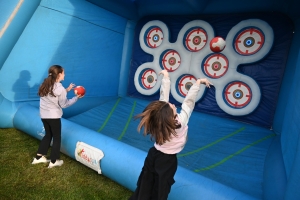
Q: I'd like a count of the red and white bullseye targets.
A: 8